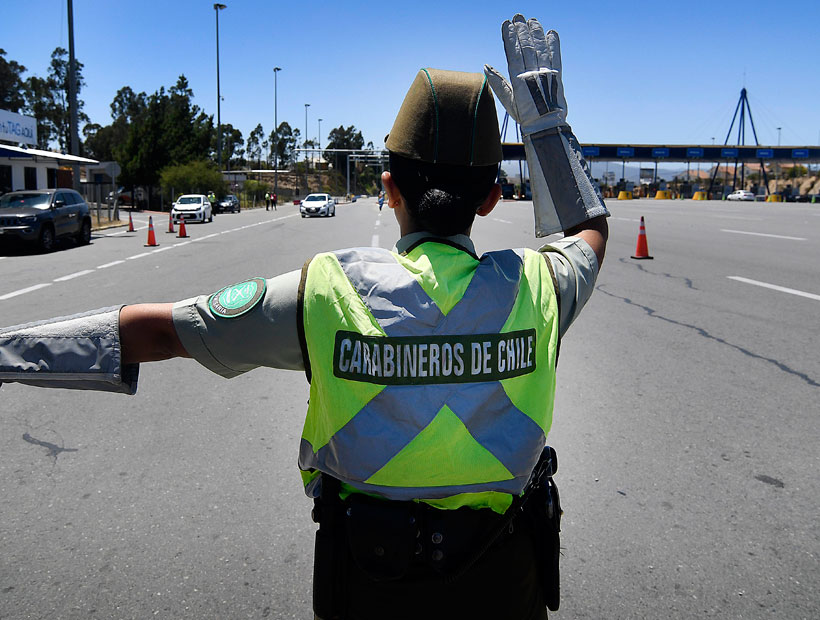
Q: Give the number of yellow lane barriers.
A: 4